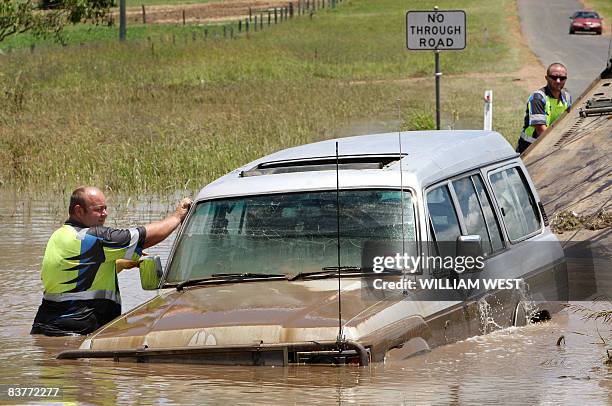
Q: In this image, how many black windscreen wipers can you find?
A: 2